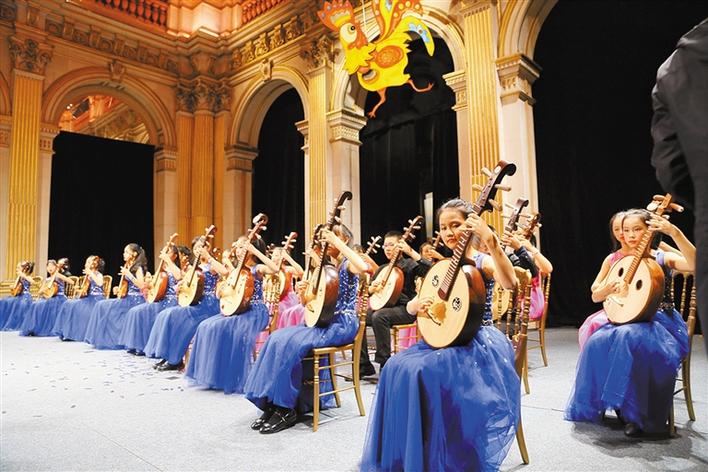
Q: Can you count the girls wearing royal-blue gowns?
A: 10